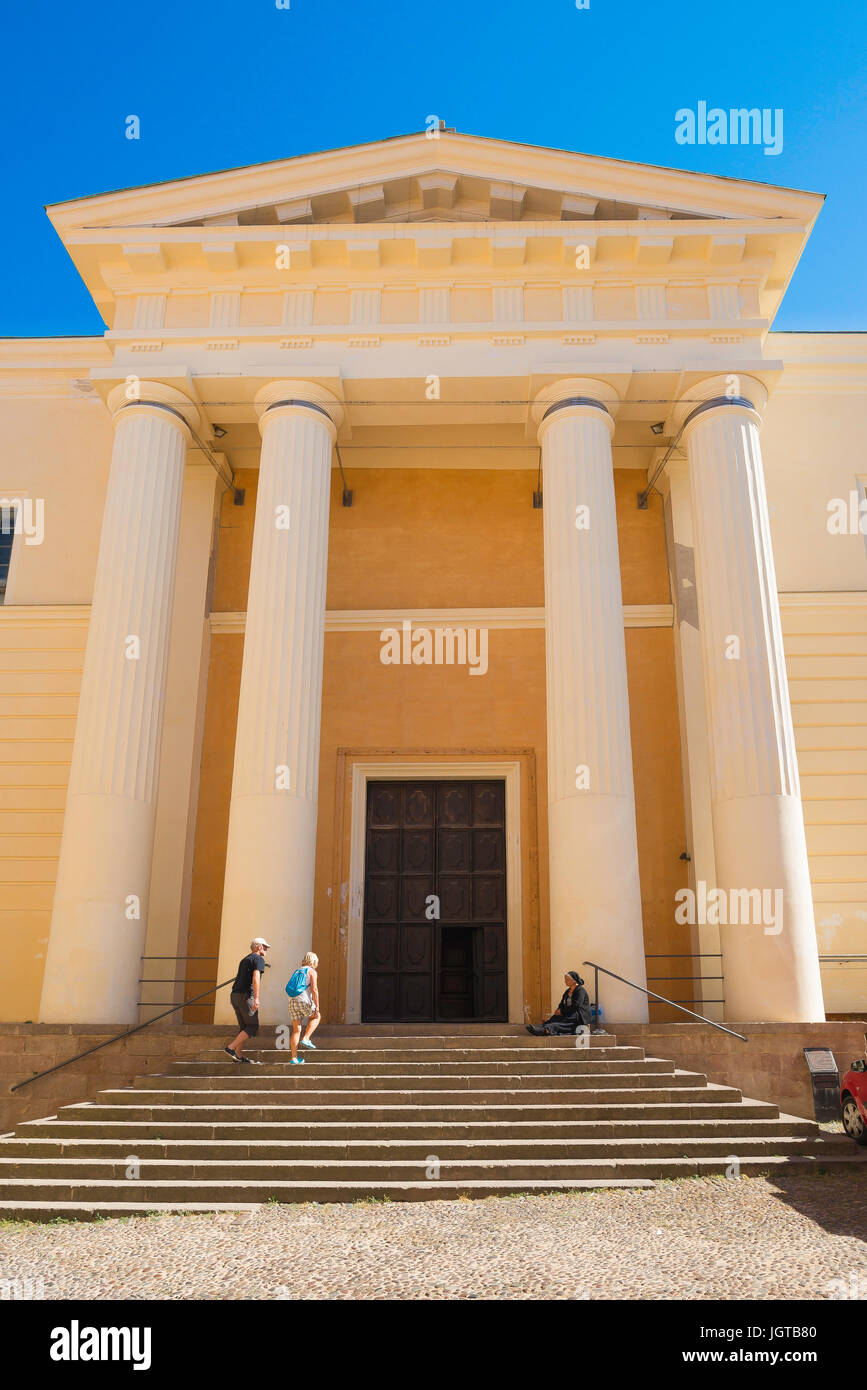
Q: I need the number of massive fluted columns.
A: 4